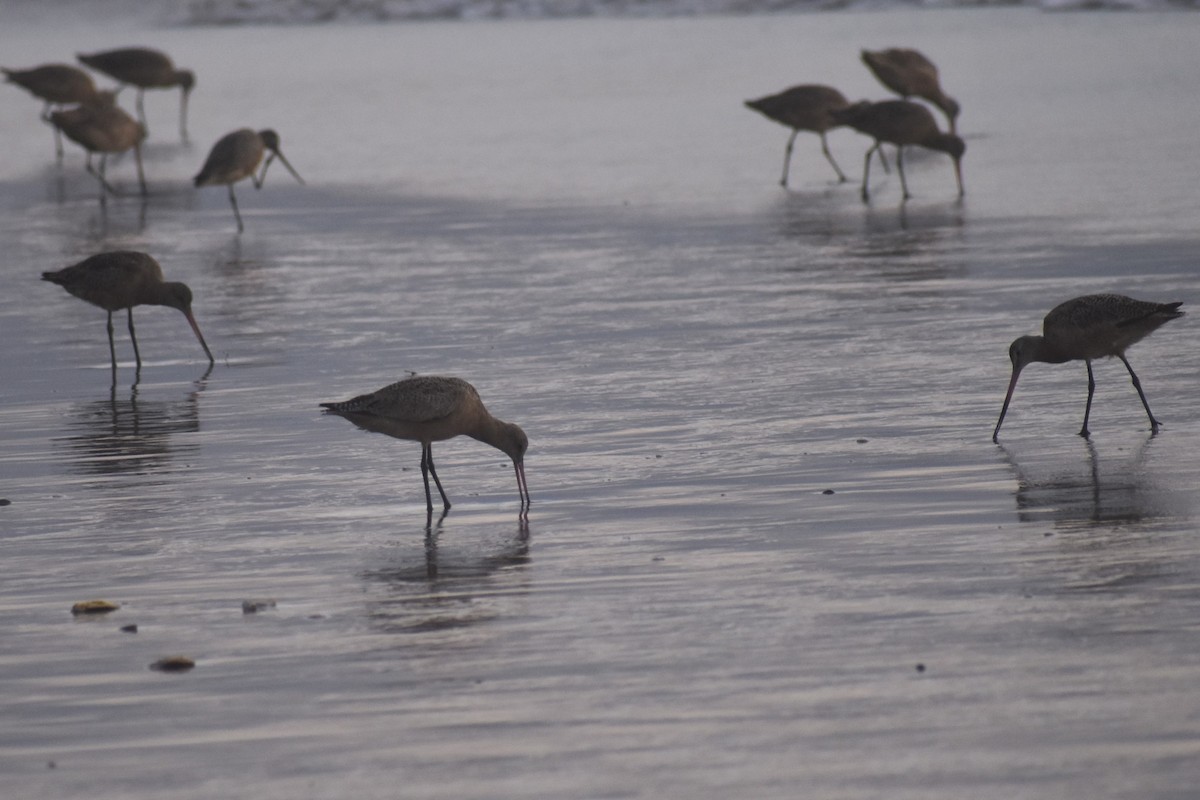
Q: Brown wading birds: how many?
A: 10